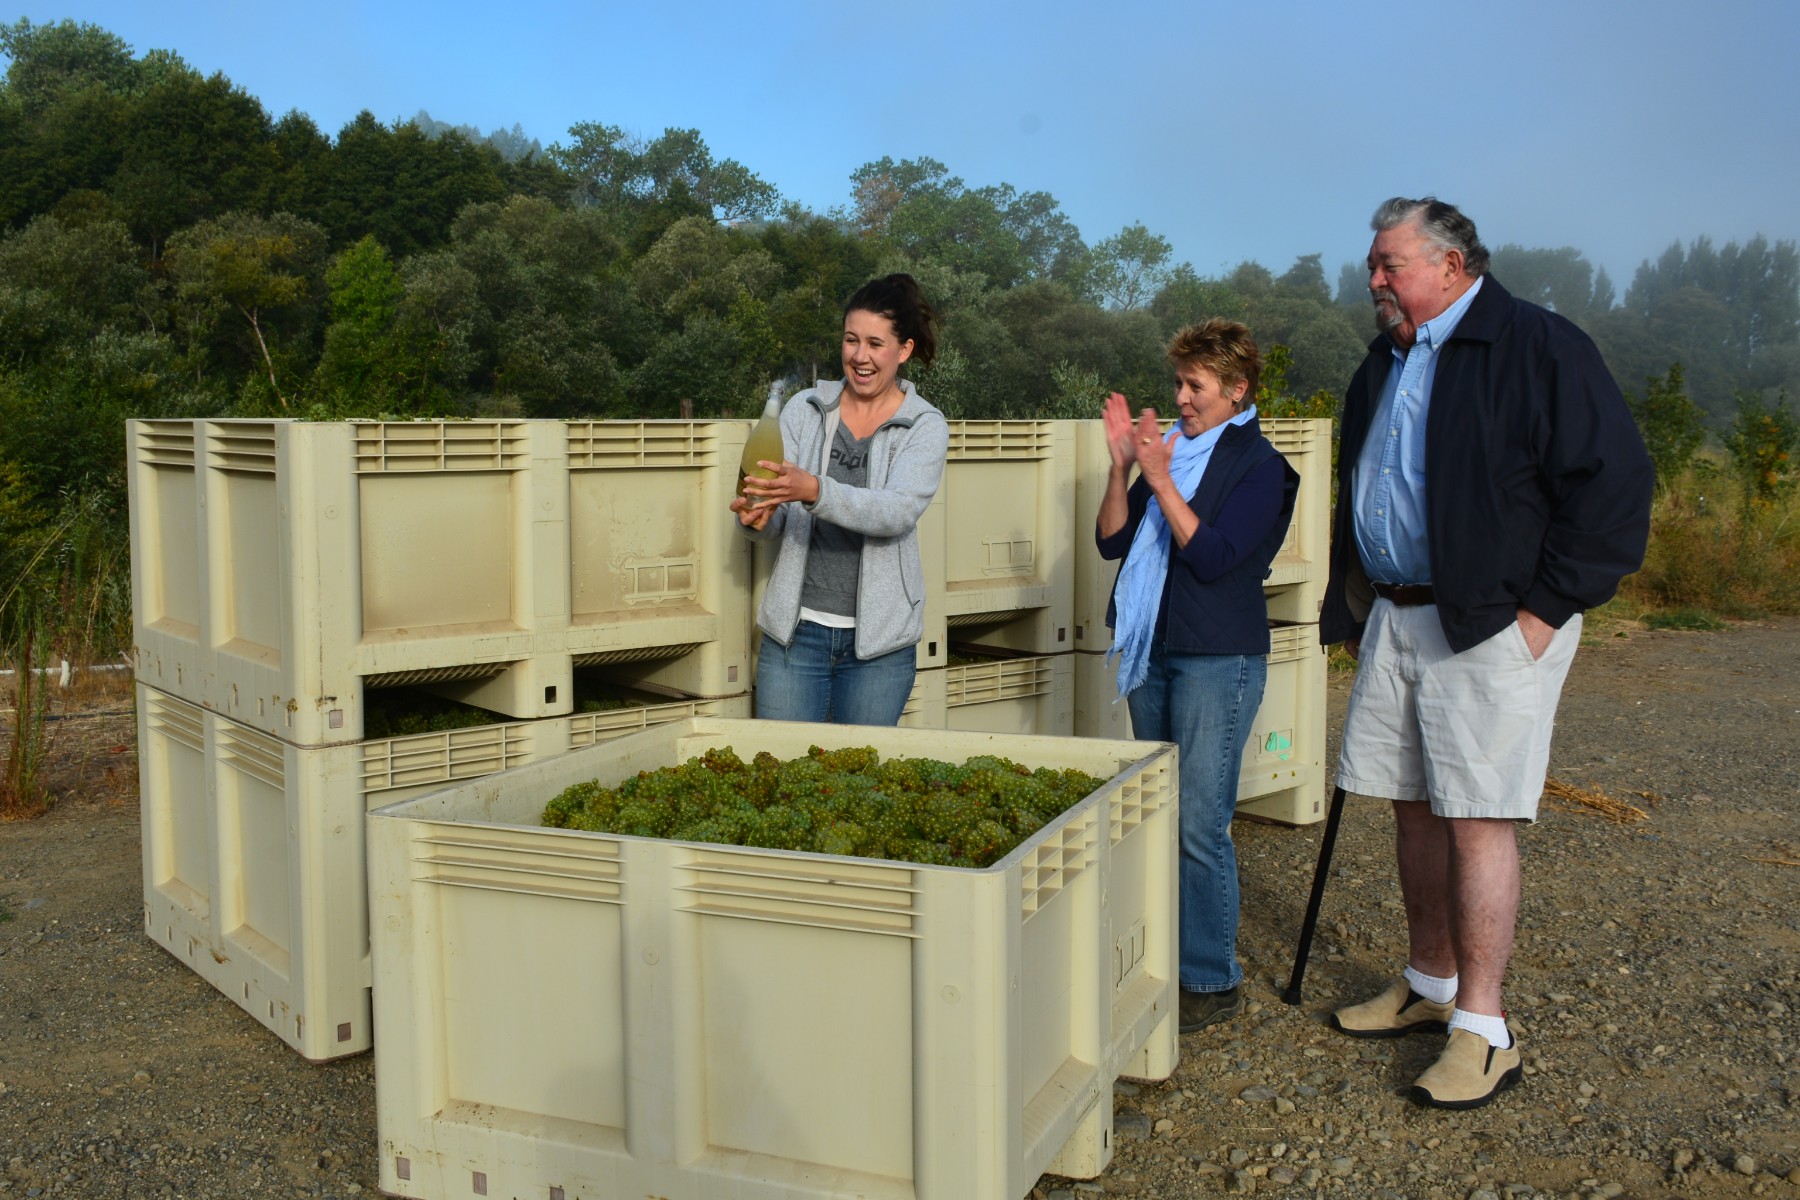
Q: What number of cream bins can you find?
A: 7